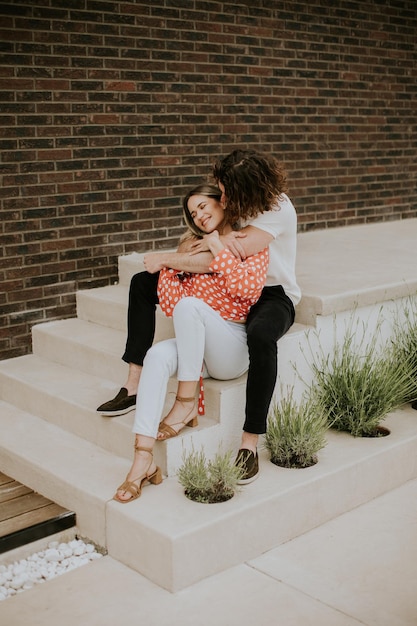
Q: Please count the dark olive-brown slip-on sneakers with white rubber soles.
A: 2